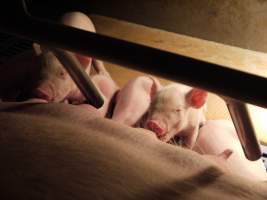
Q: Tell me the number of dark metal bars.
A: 3